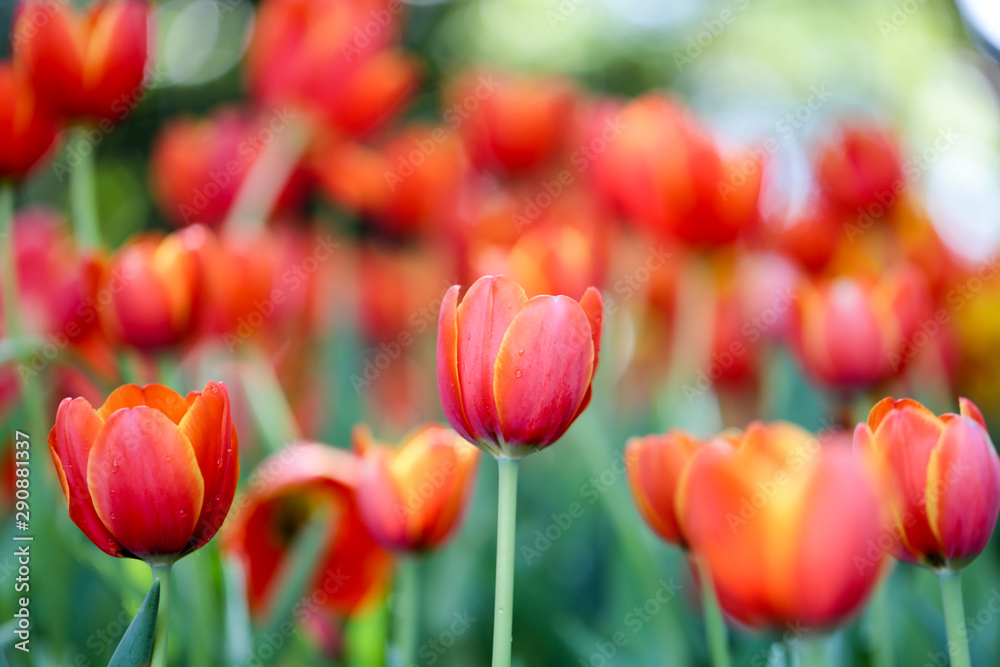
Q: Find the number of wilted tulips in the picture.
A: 1